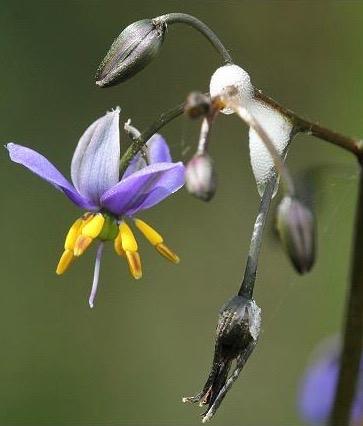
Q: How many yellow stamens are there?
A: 5